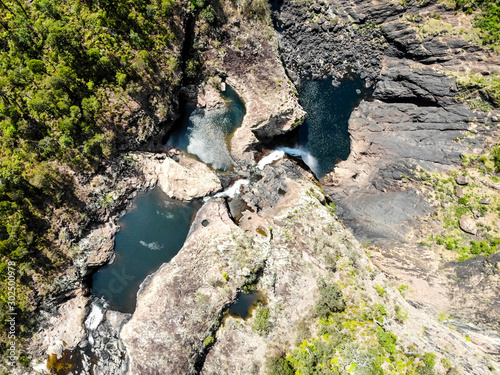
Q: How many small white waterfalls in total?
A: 3